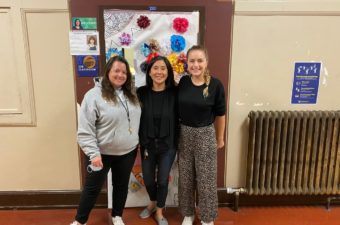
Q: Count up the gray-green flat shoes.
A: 2